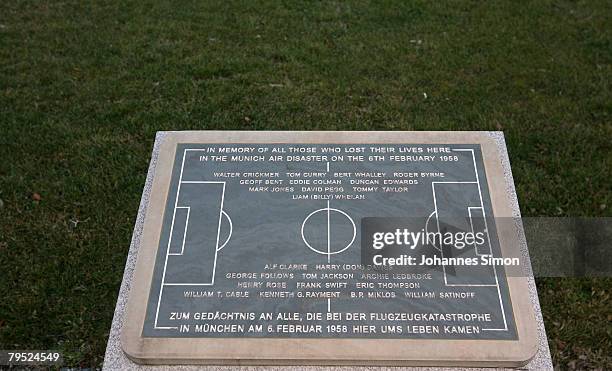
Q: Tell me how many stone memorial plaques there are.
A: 1